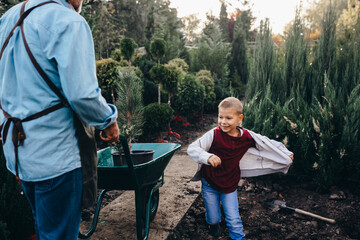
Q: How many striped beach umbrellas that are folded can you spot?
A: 0